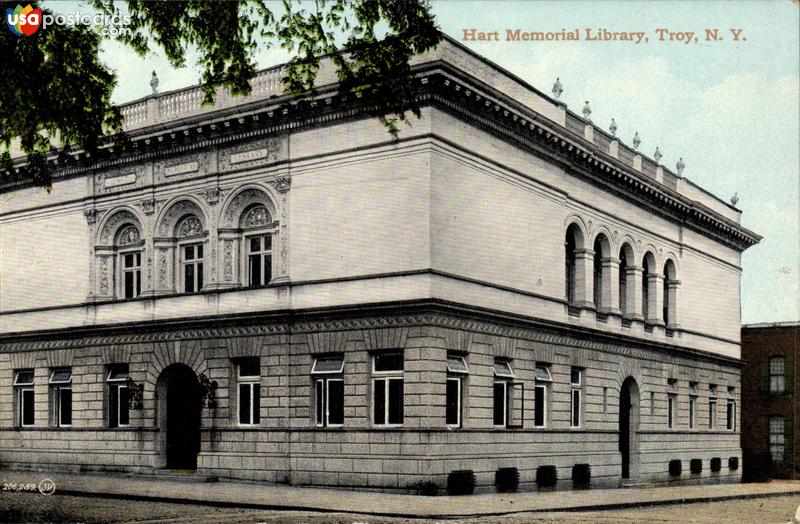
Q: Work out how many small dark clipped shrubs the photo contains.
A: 8